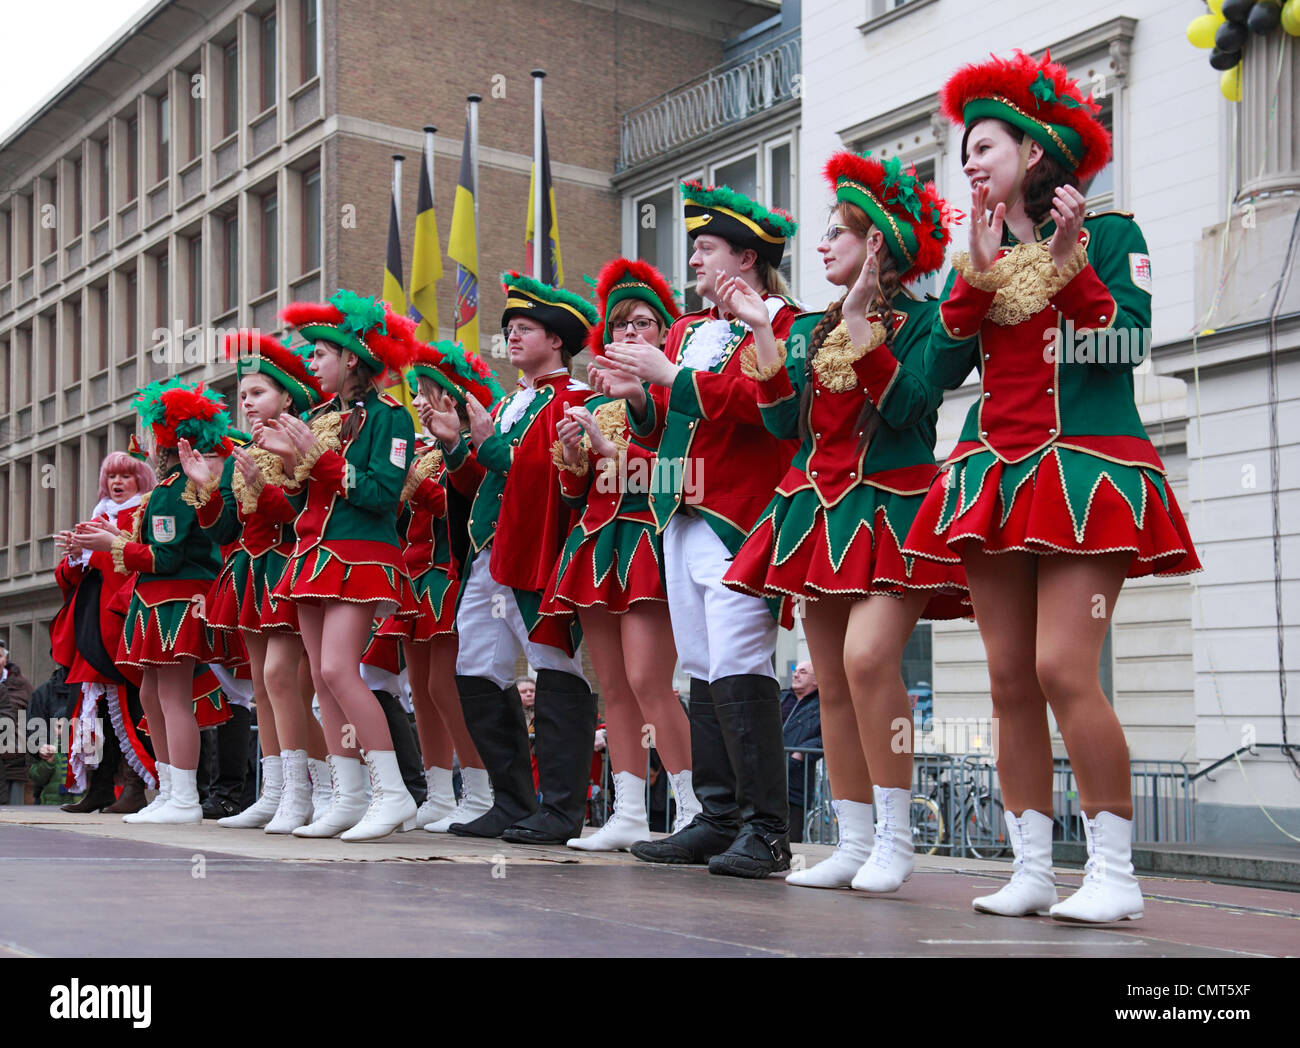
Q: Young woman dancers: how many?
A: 7